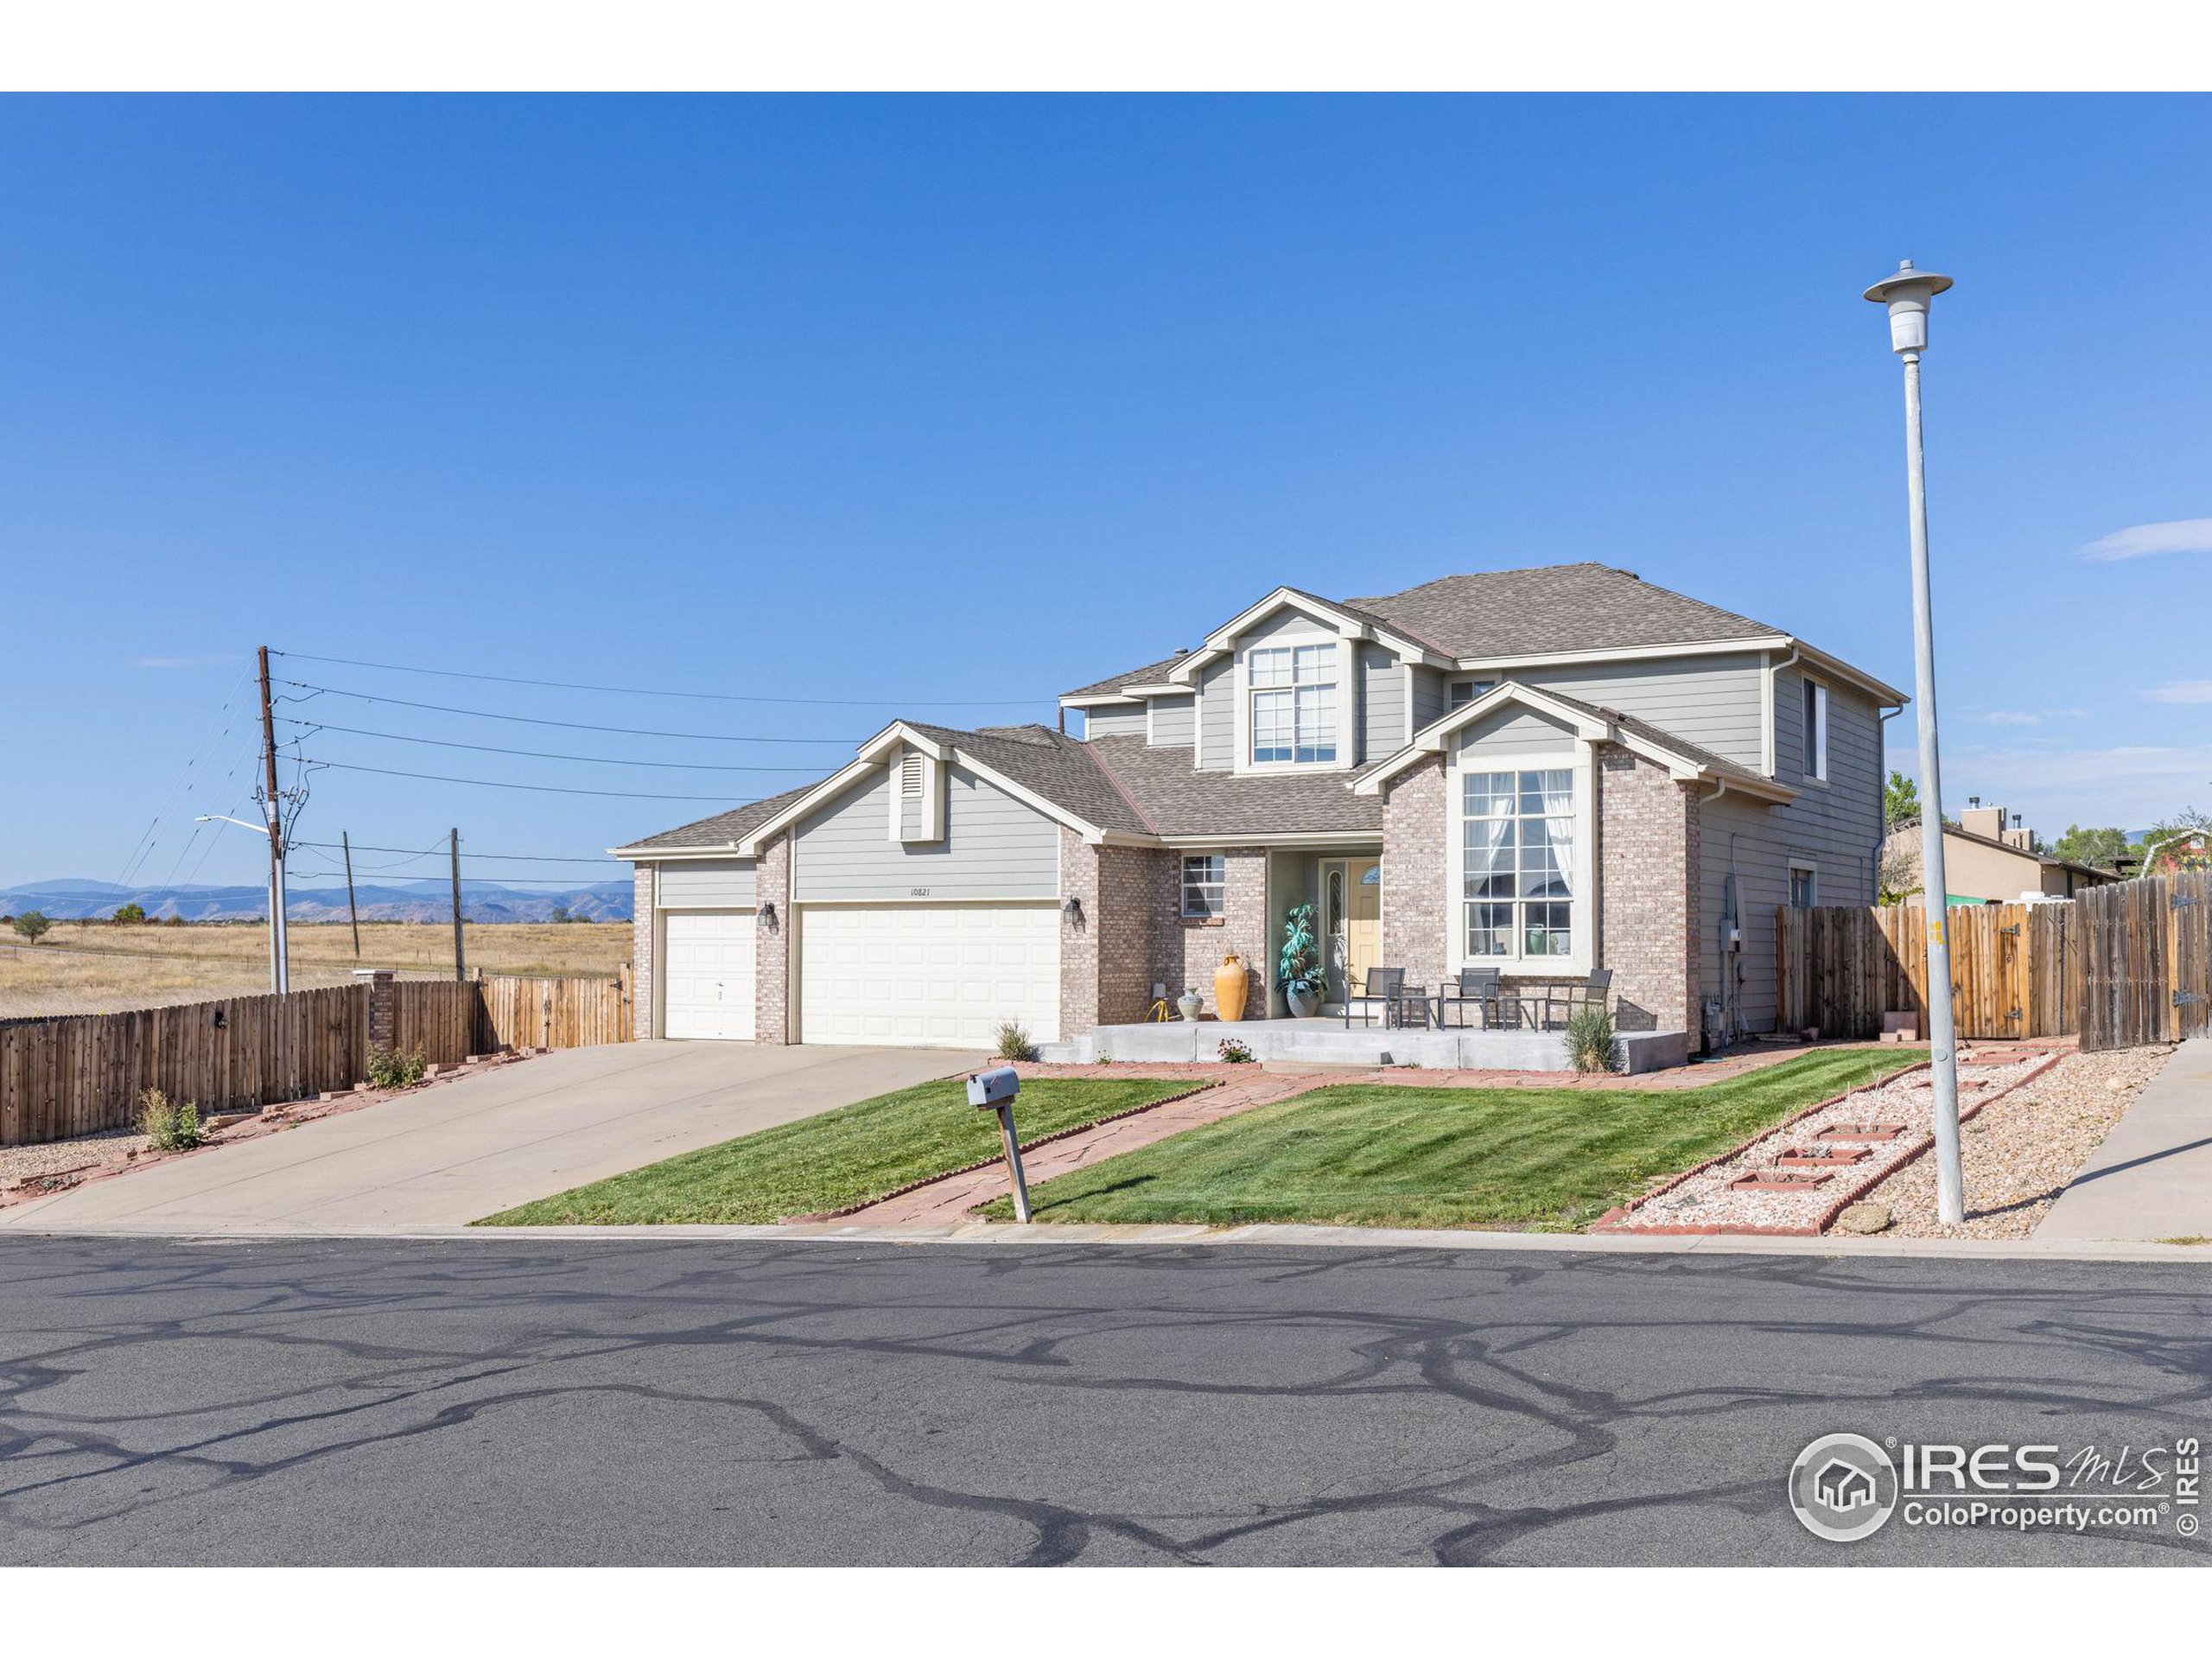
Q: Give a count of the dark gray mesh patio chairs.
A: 3